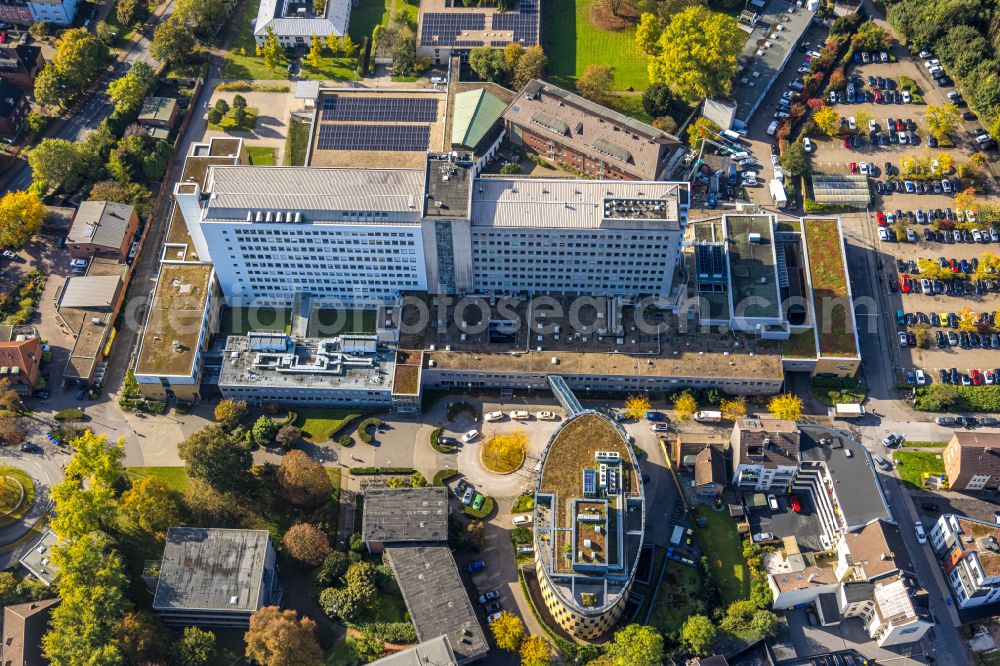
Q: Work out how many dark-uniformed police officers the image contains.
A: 0